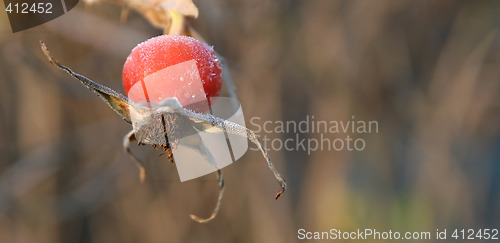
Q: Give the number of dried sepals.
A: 4